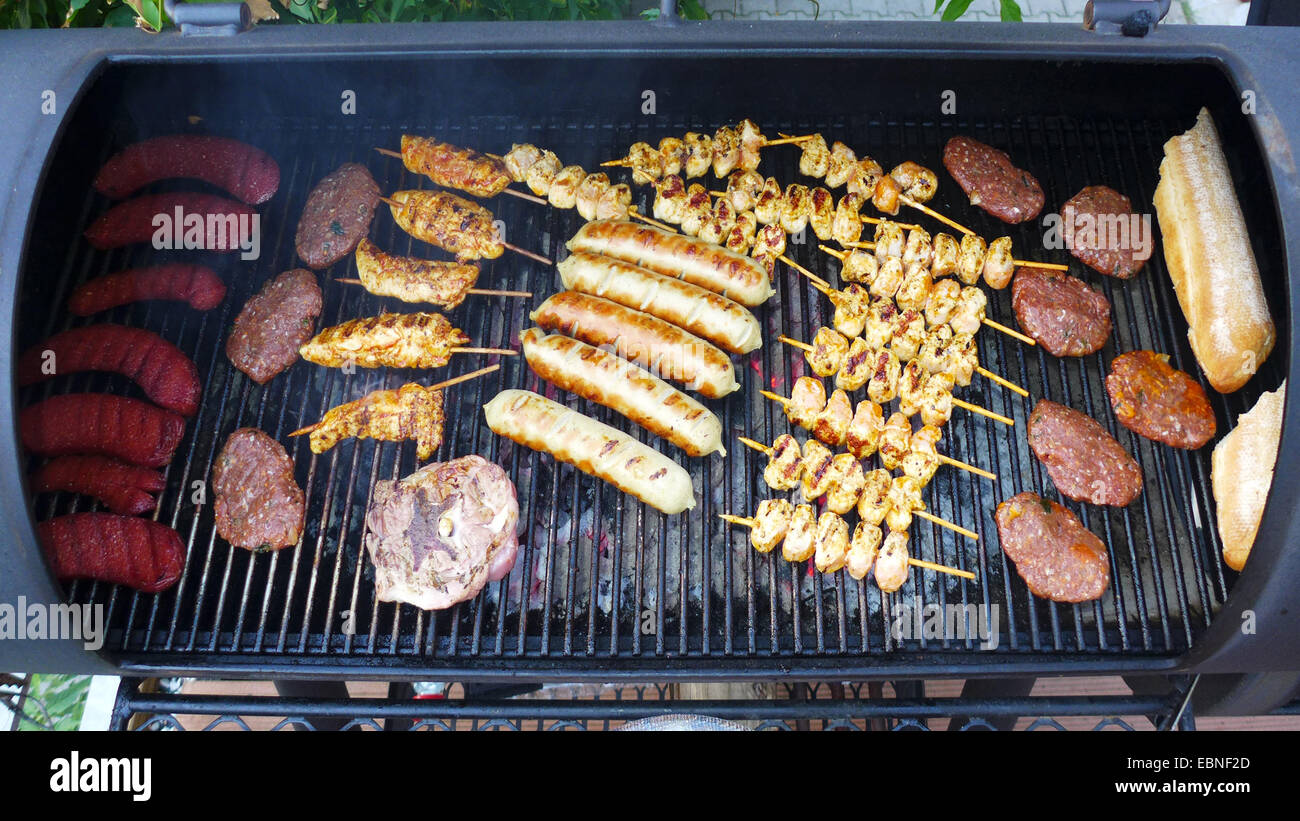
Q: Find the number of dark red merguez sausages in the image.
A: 7